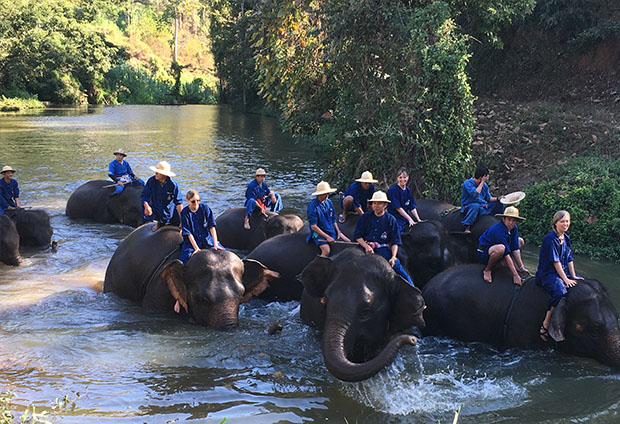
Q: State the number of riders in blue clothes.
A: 12